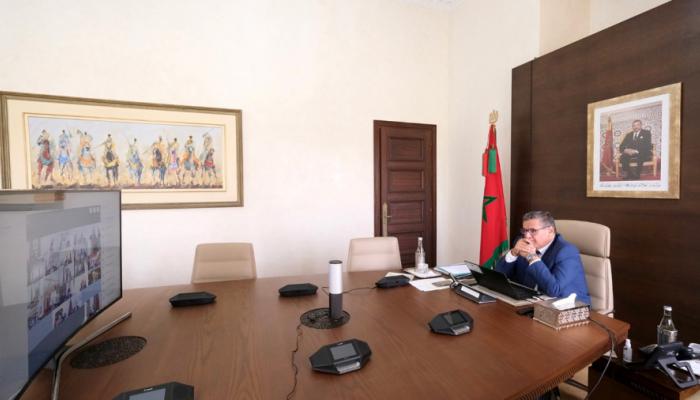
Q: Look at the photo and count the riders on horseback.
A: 9